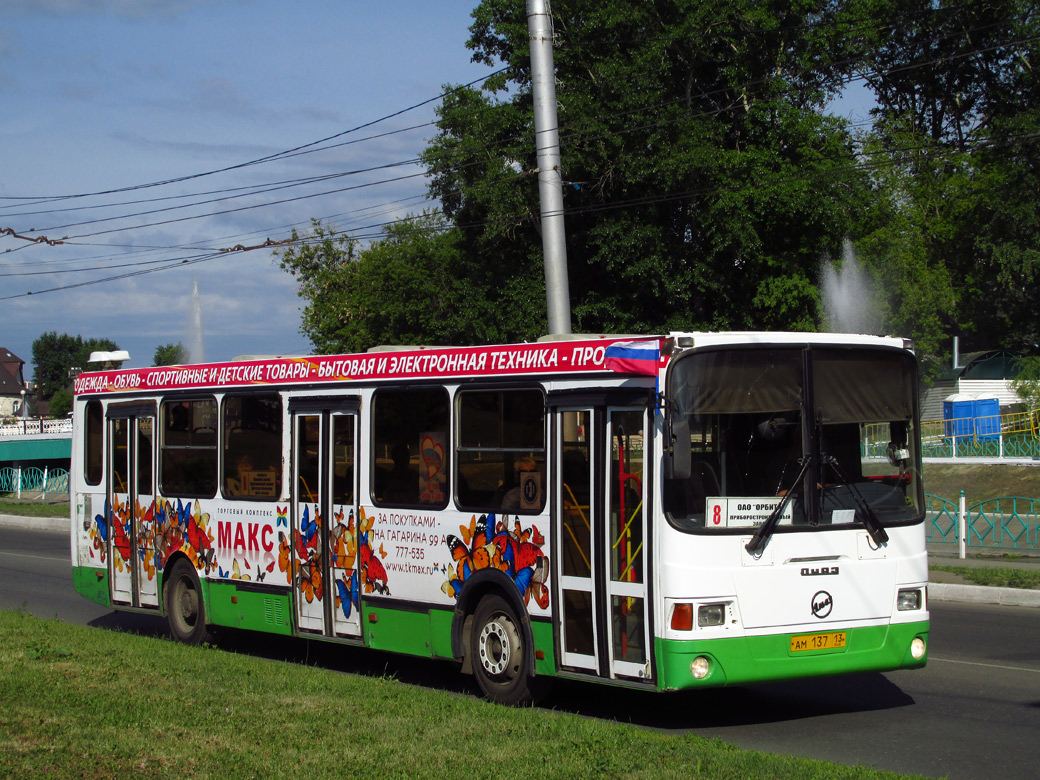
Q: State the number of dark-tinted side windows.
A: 5